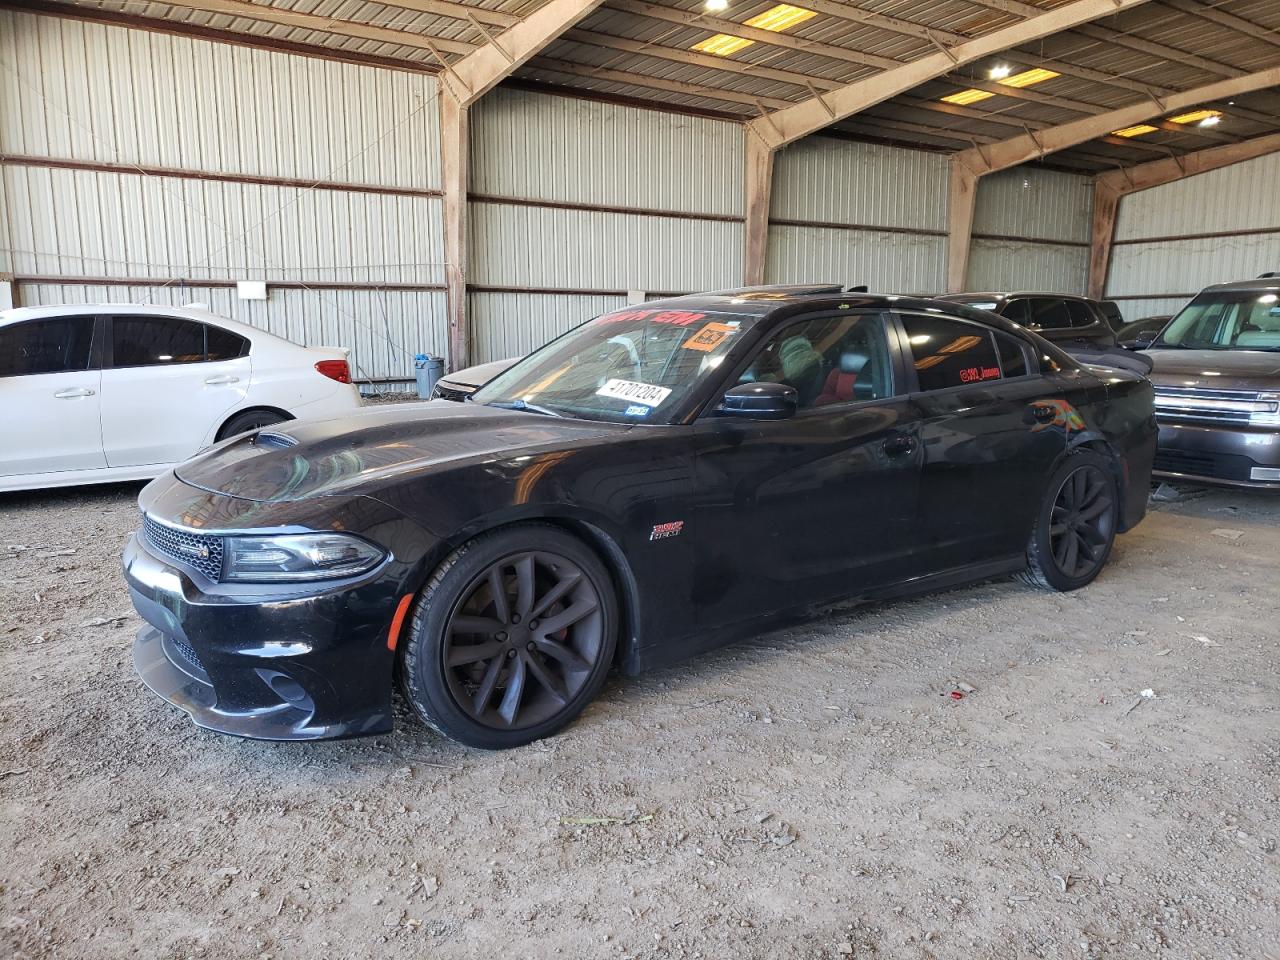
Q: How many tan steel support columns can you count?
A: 4